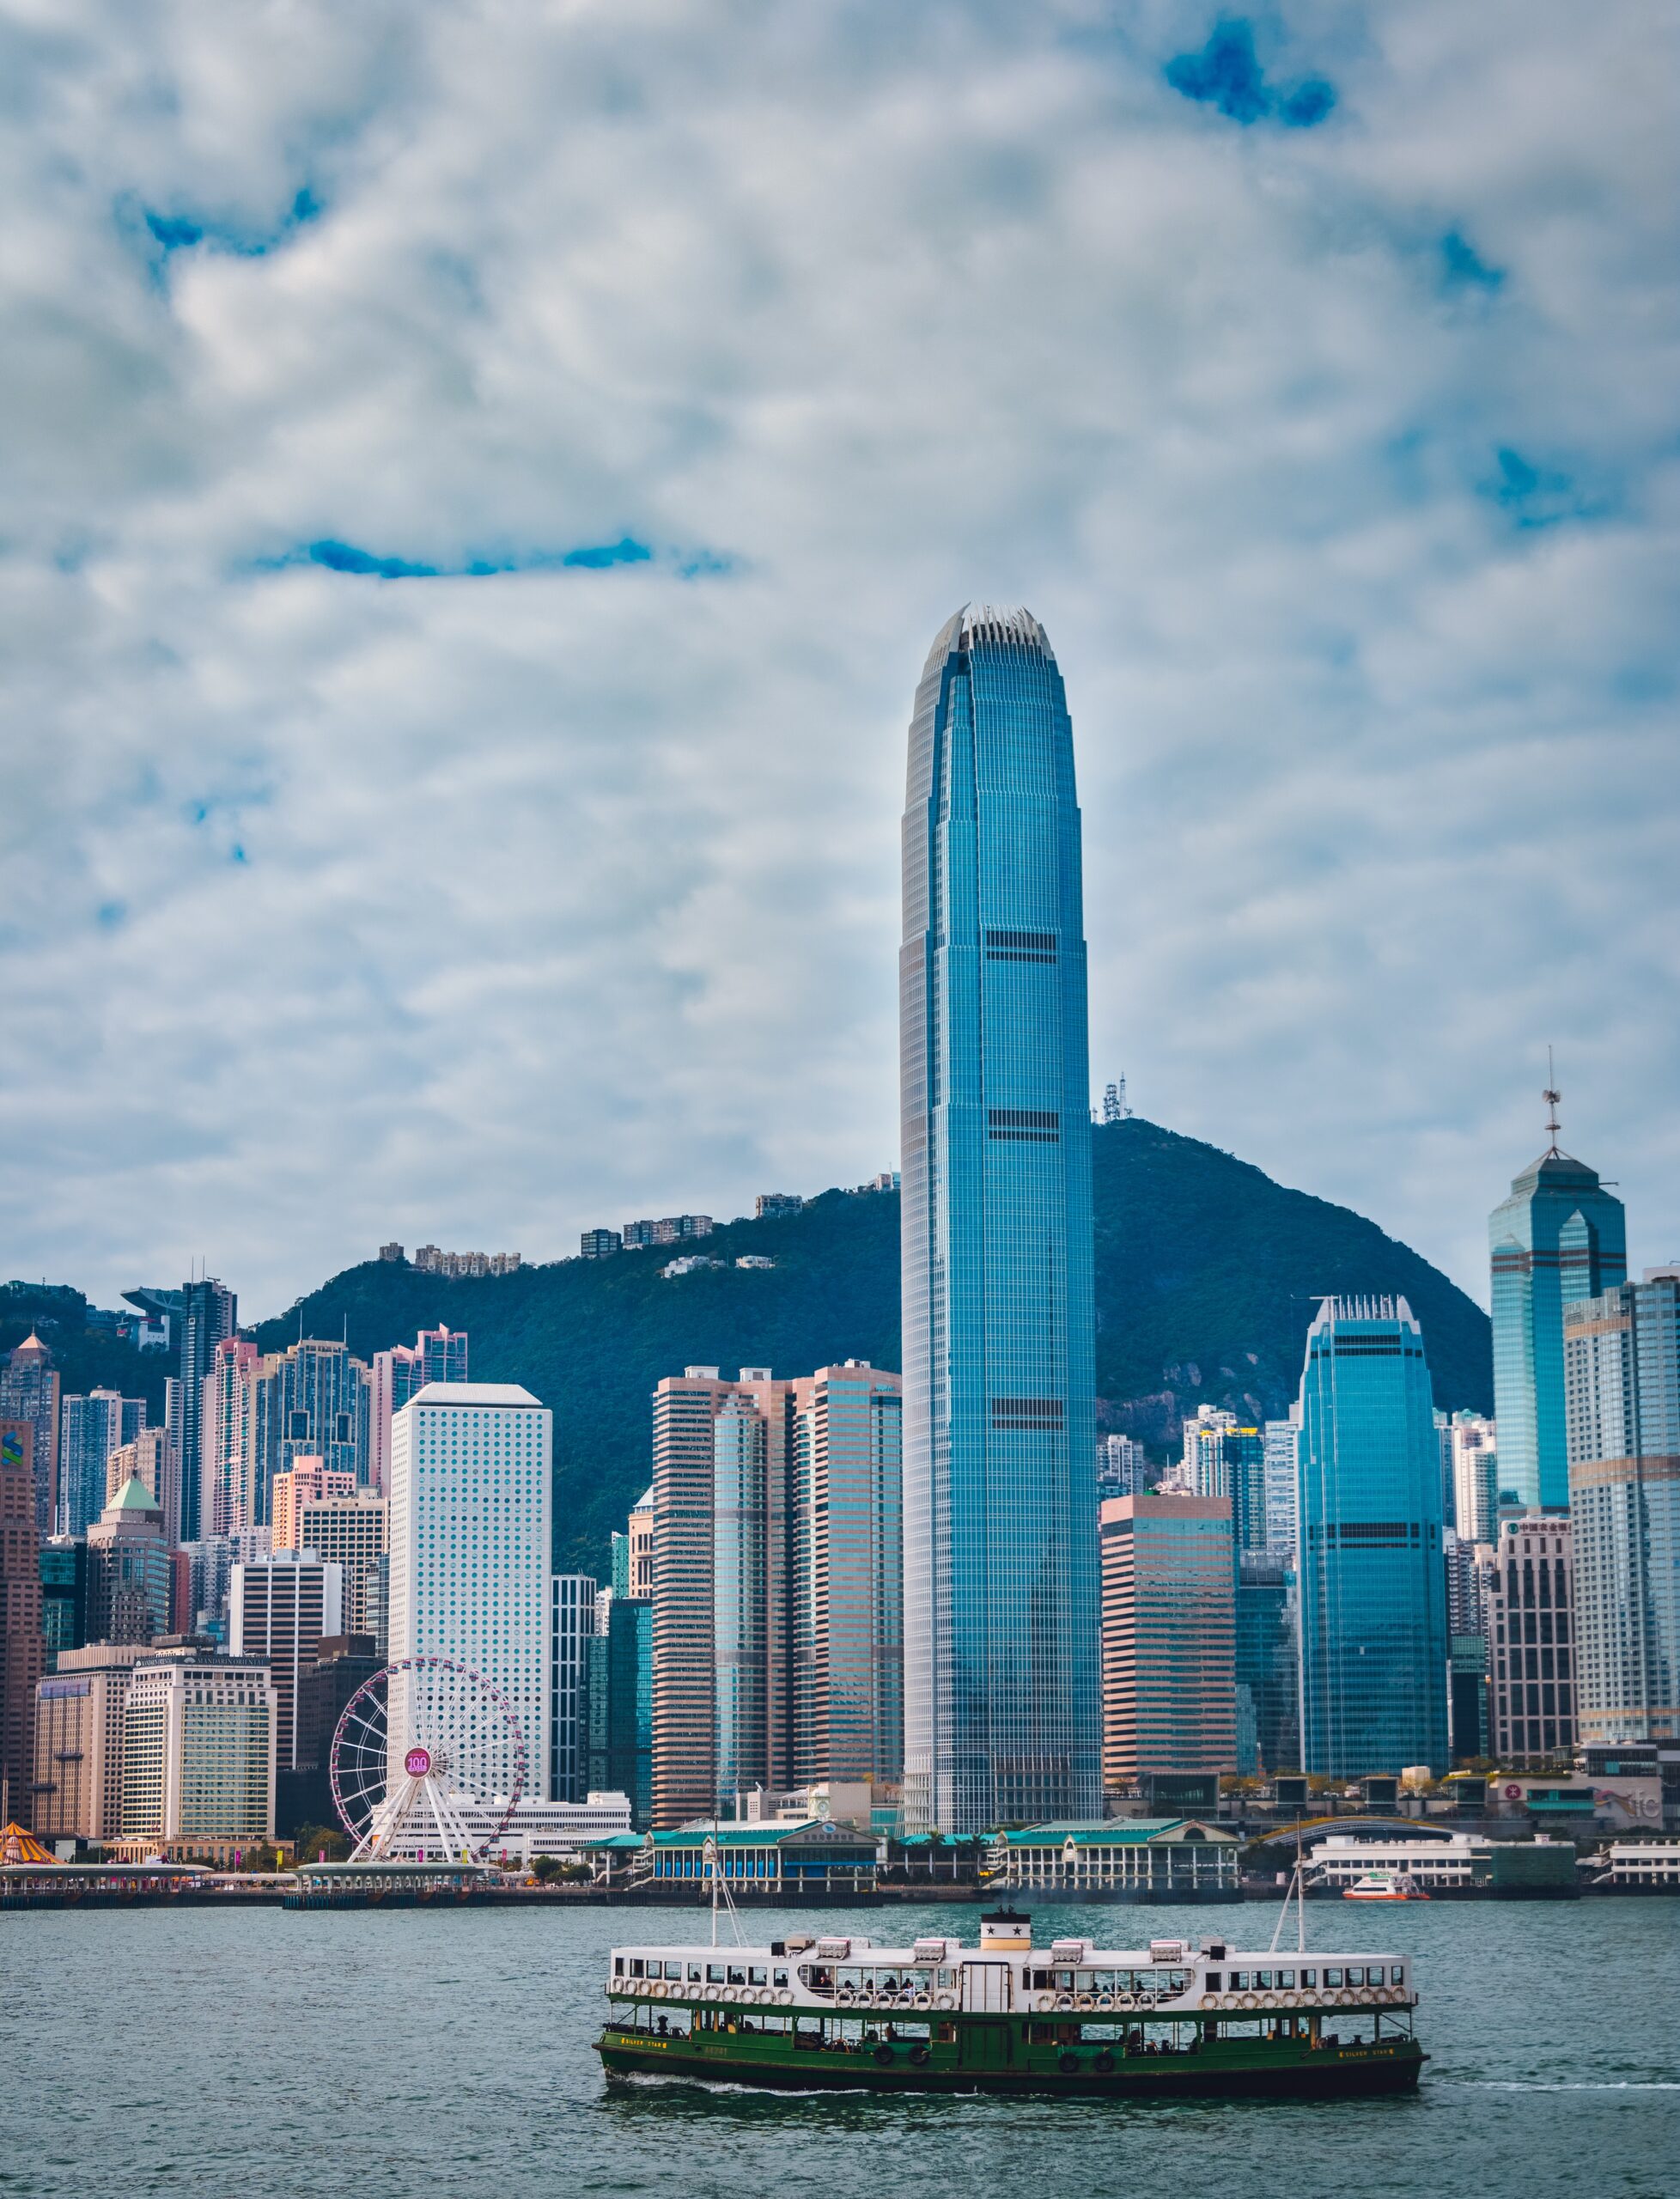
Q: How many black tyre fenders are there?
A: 4